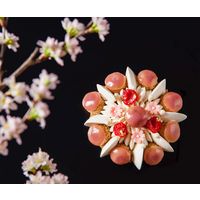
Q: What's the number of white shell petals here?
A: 8